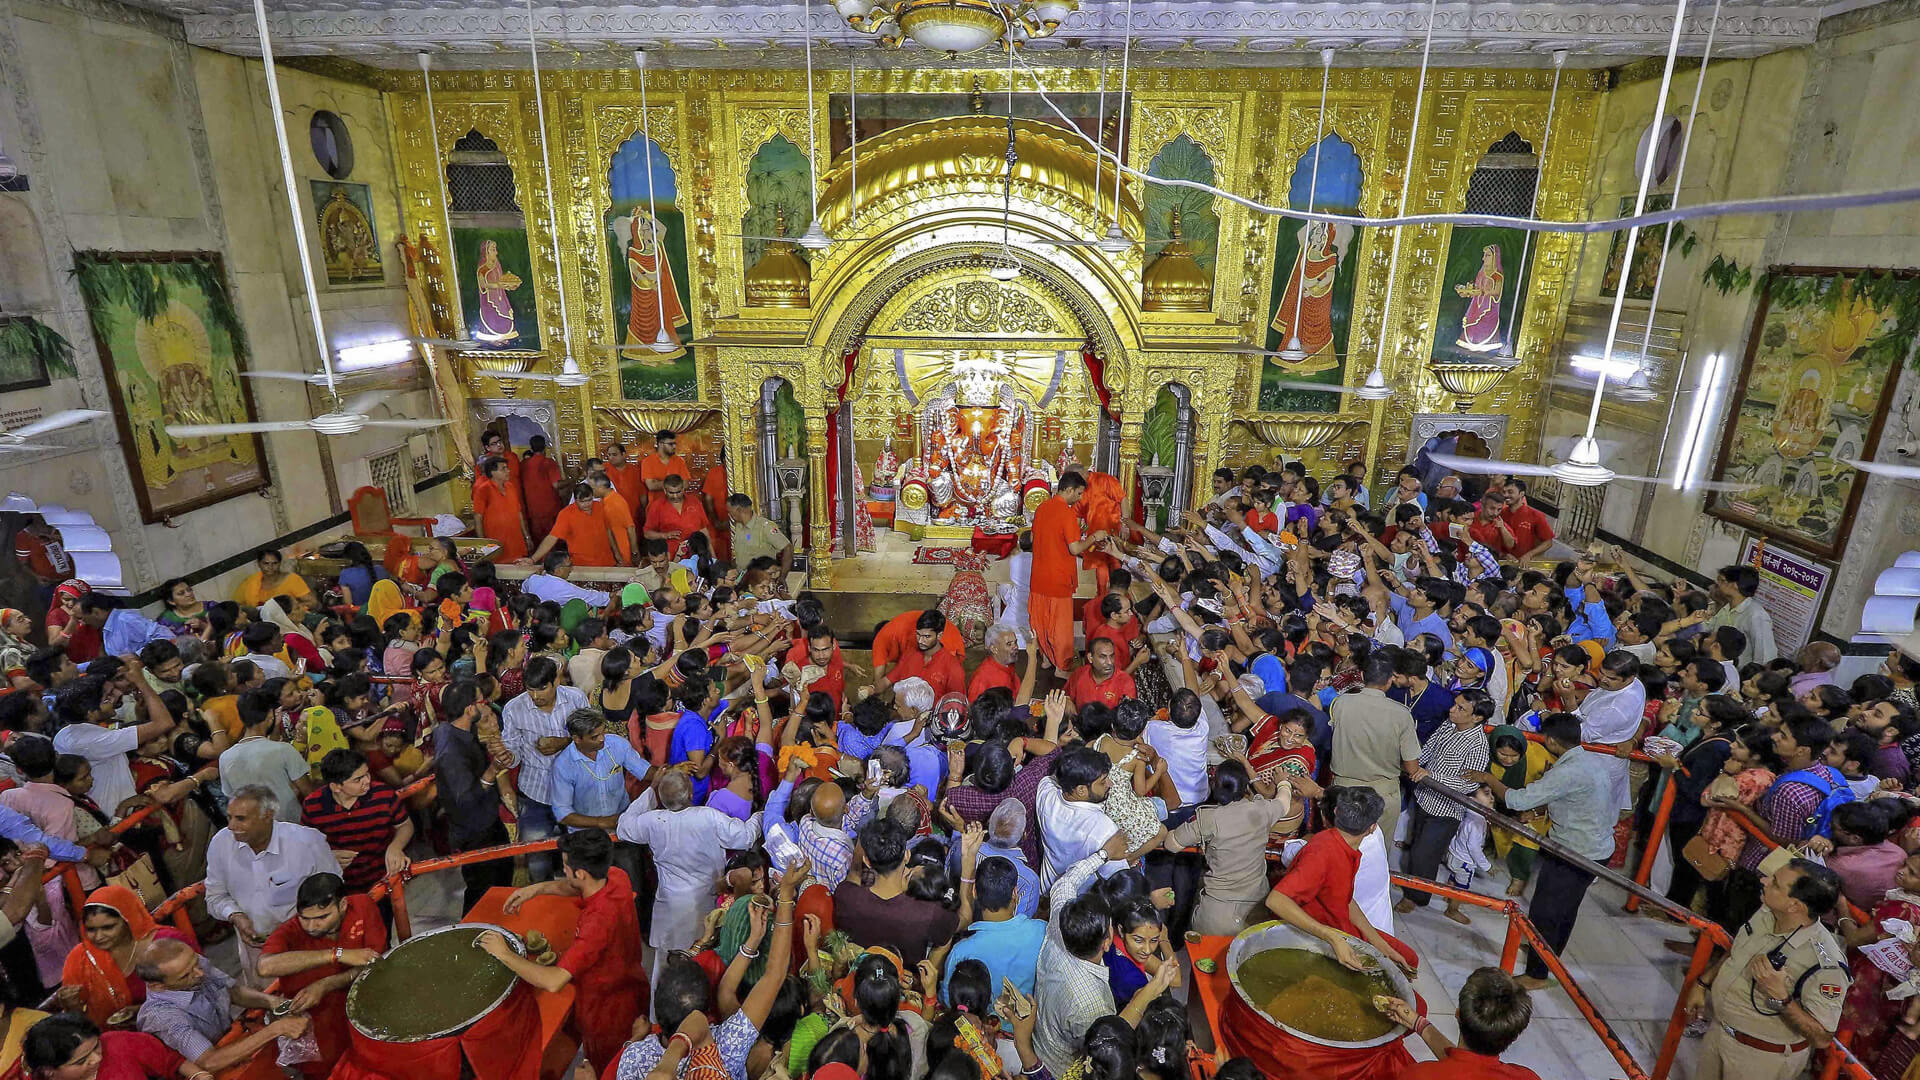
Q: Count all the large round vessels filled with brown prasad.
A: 2